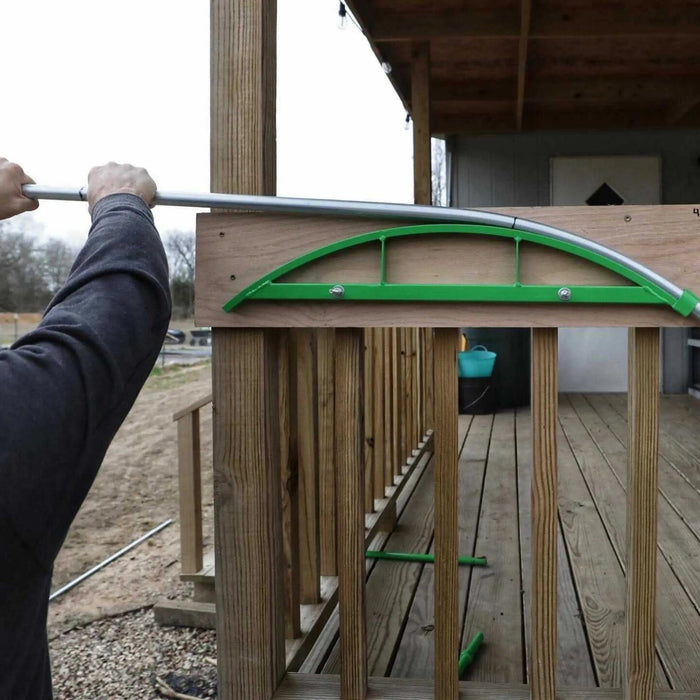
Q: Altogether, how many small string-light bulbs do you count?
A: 3